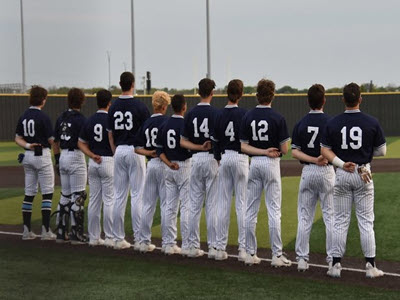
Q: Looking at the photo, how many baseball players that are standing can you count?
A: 11